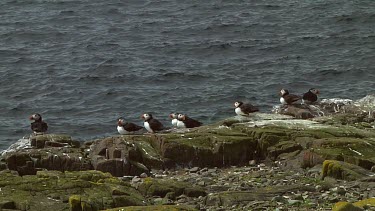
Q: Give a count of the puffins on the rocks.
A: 8